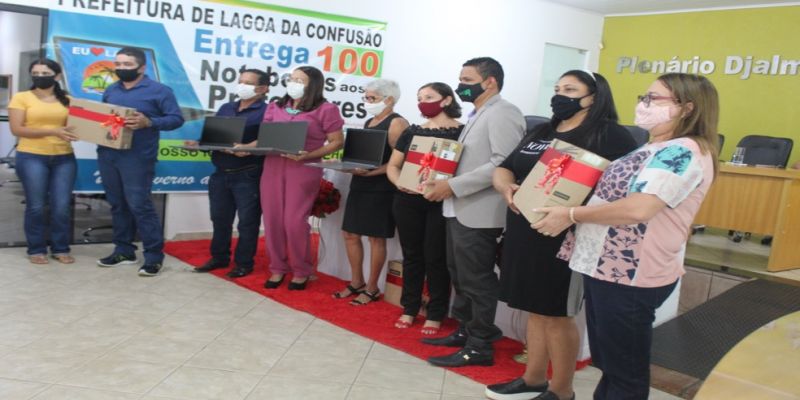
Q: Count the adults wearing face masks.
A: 9